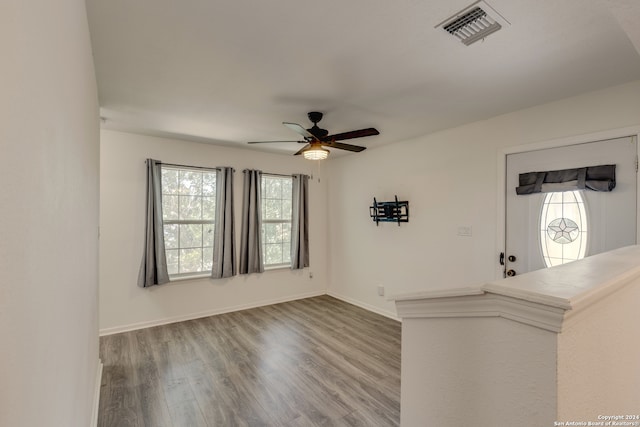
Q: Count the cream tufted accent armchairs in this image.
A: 0